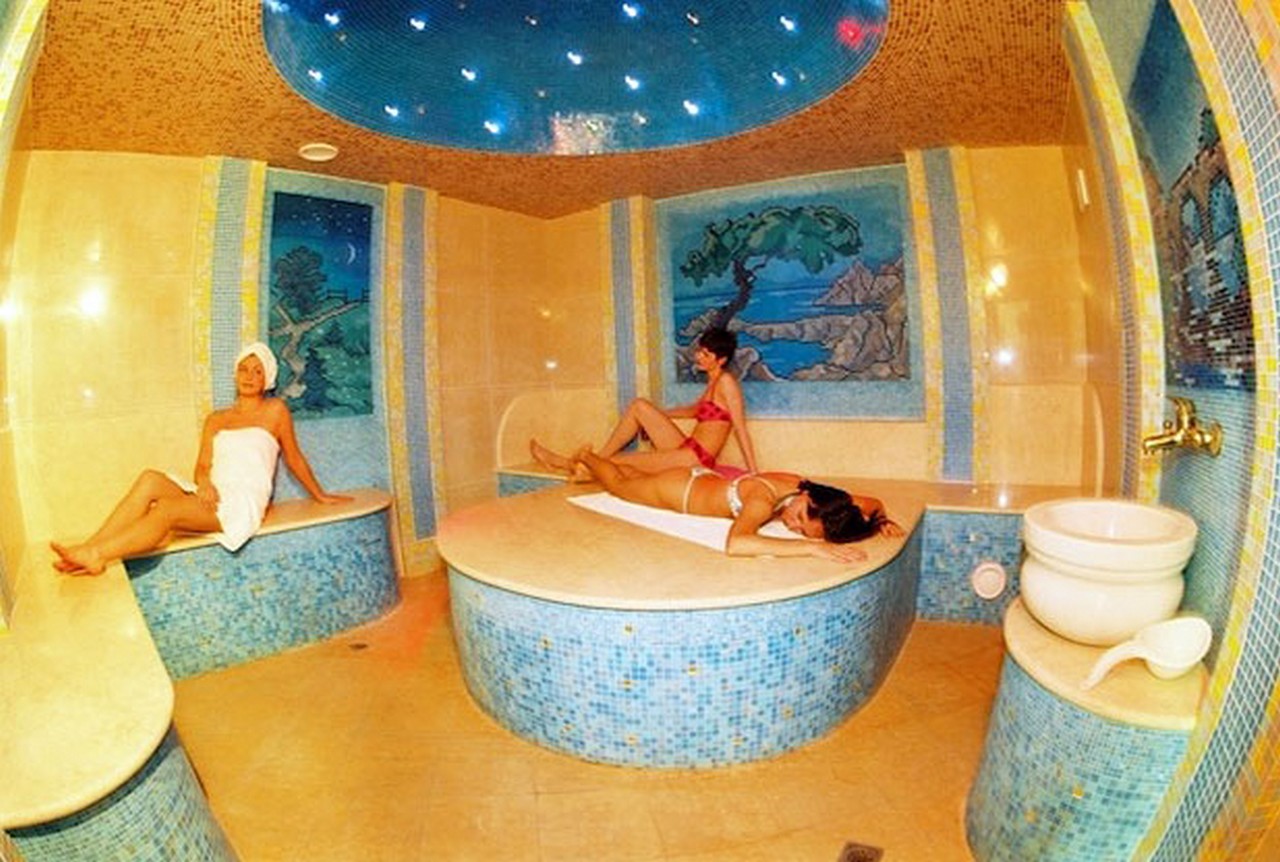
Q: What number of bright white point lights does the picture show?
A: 12